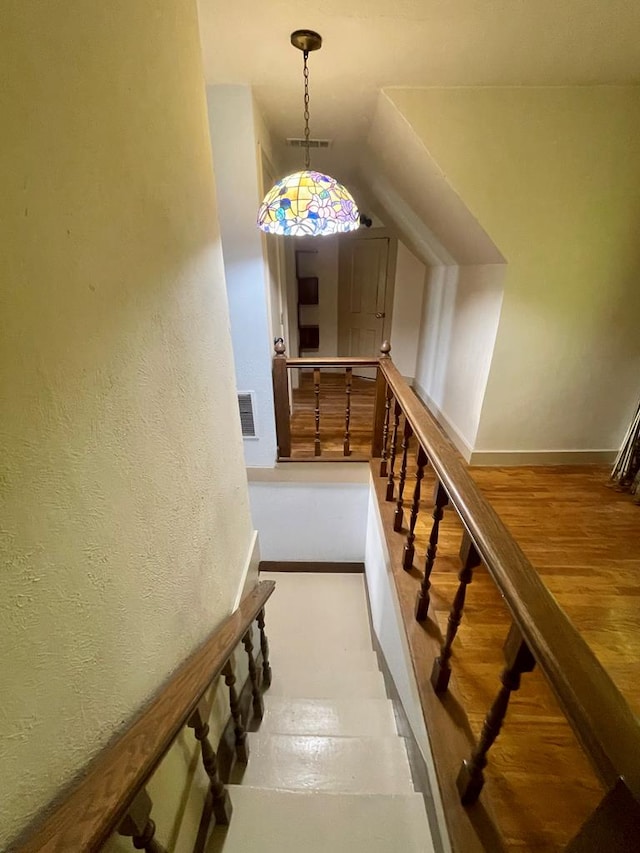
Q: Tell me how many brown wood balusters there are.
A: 14